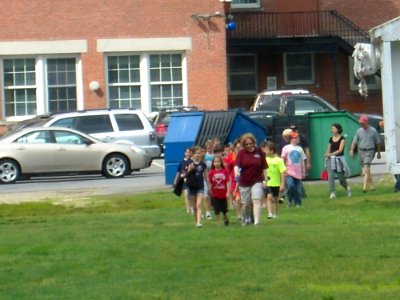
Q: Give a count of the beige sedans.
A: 1